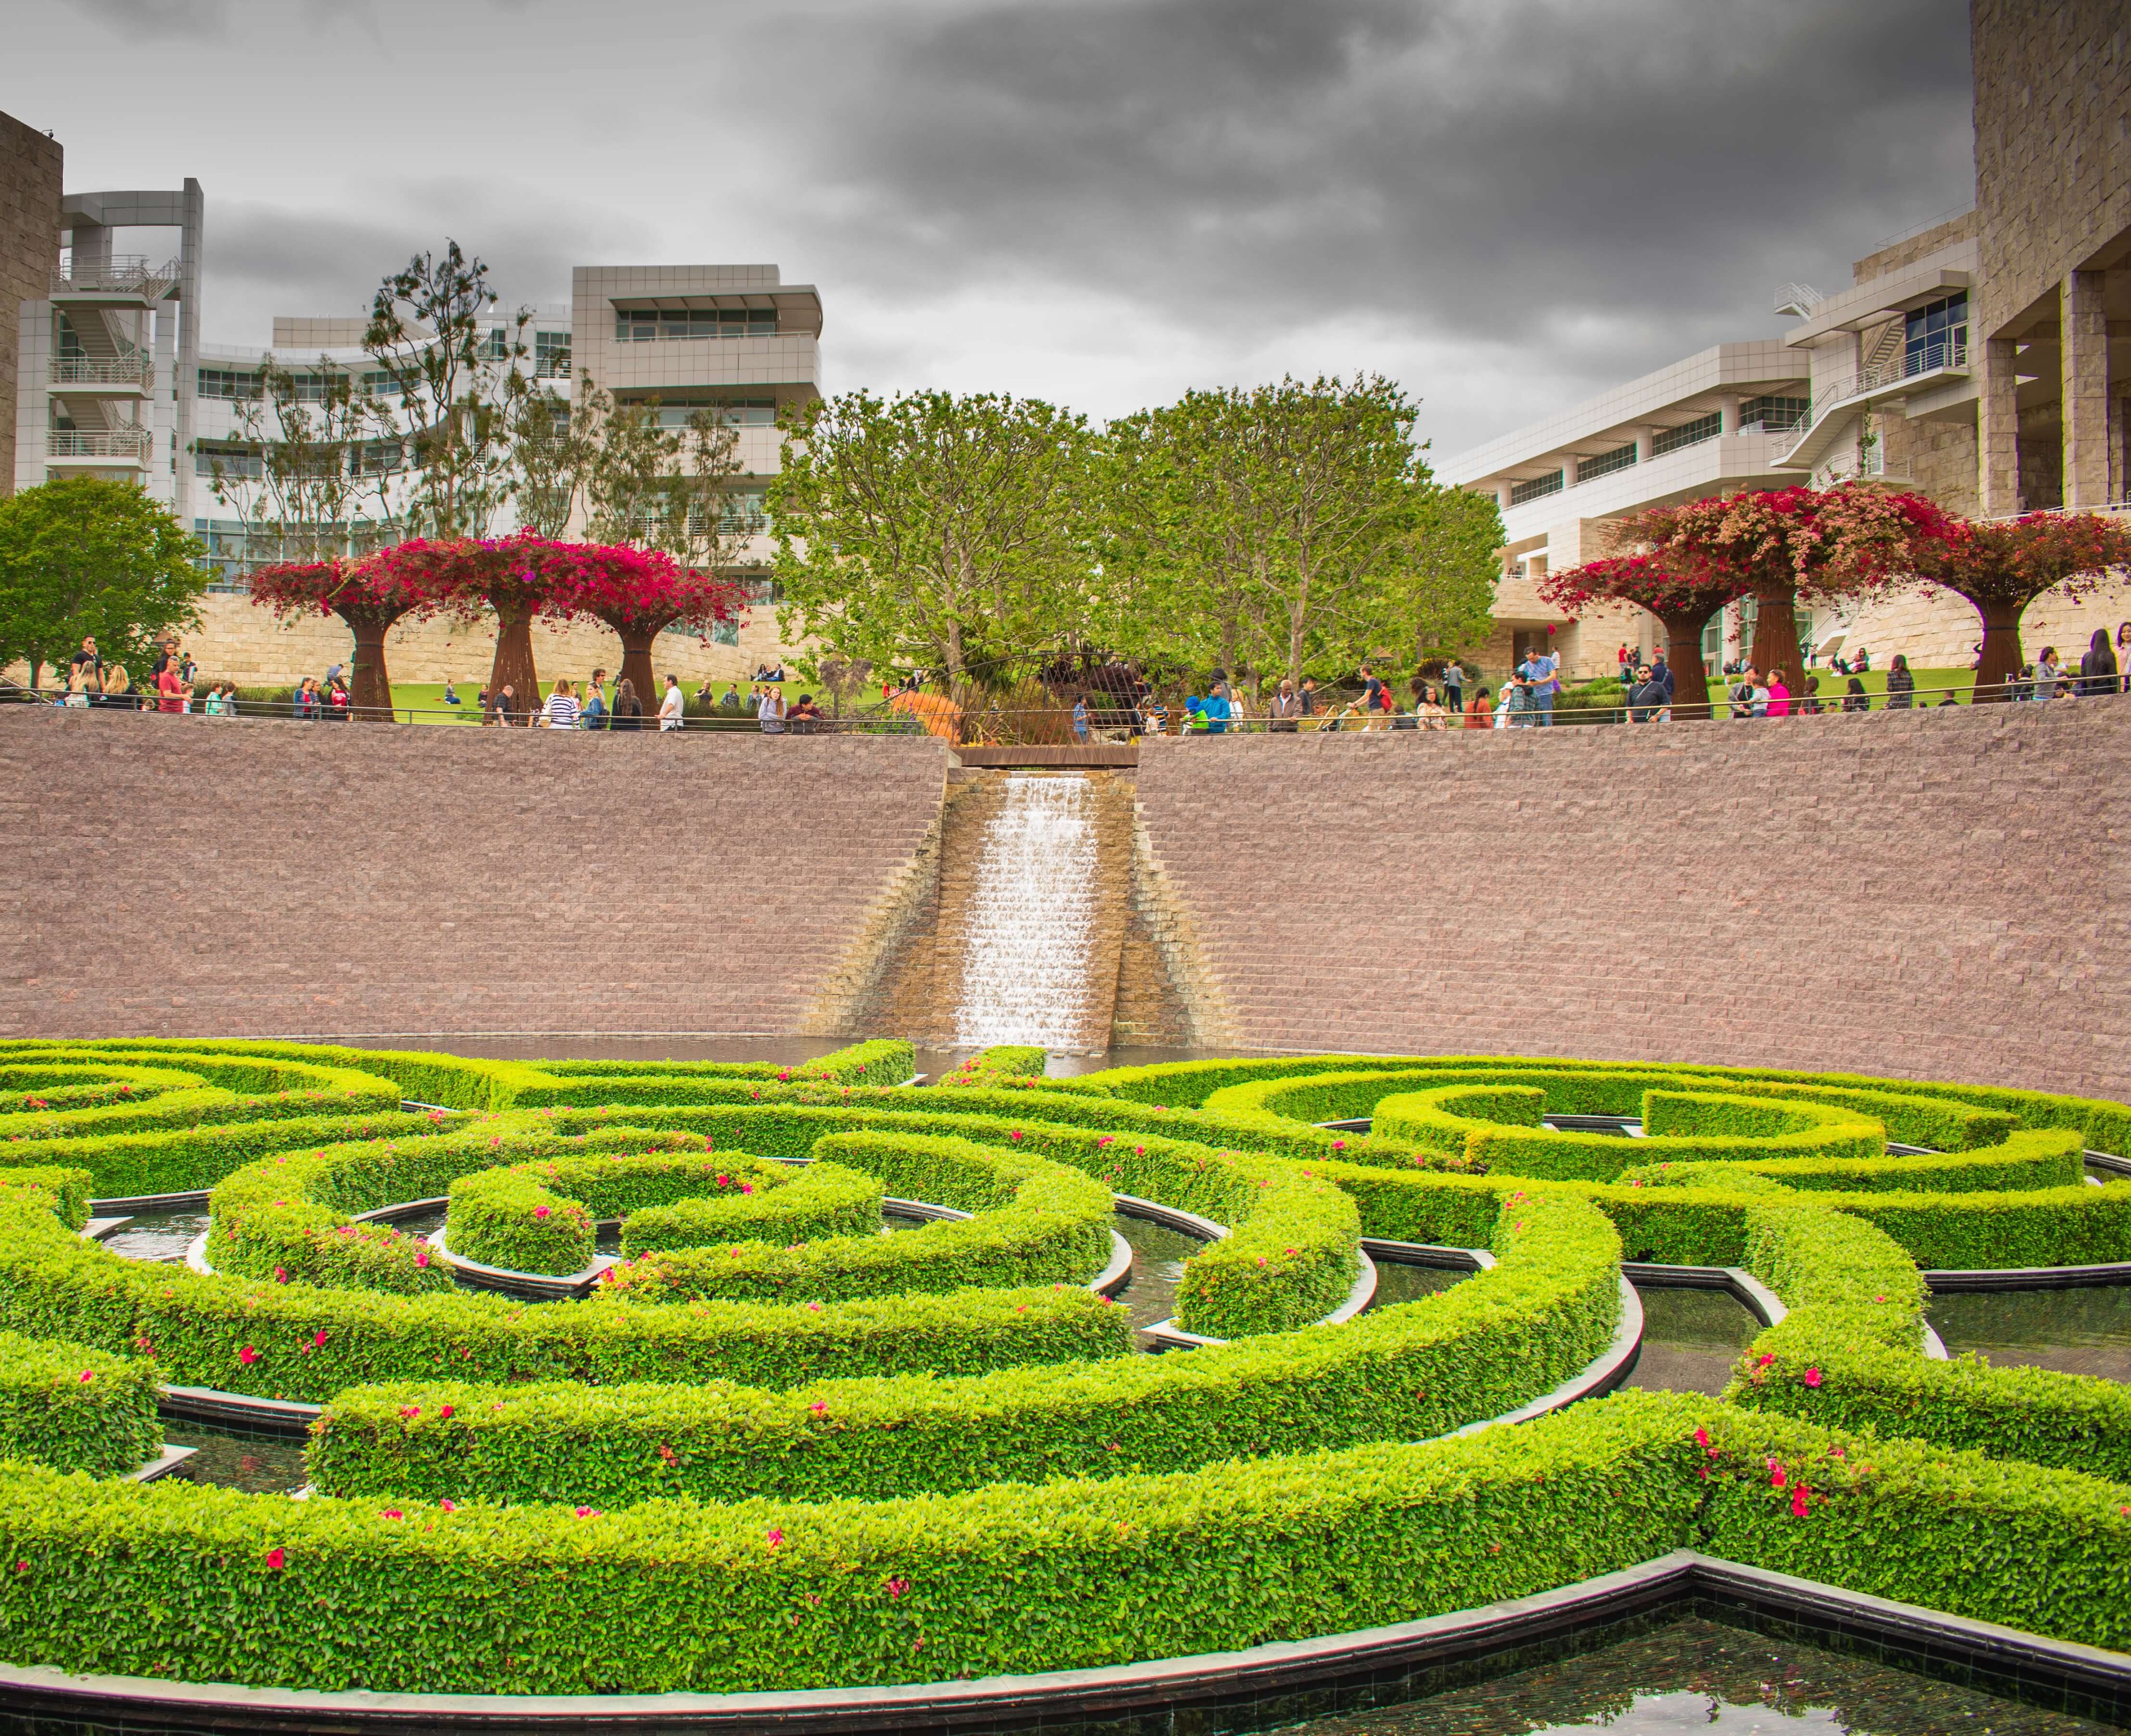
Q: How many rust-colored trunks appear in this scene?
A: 6